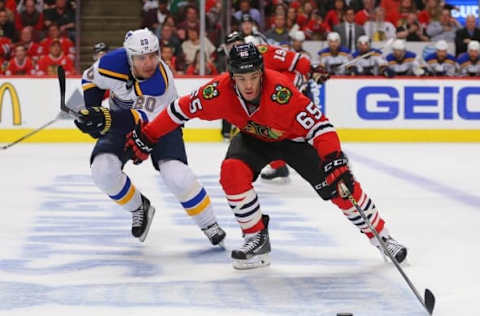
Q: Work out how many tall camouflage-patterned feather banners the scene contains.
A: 0